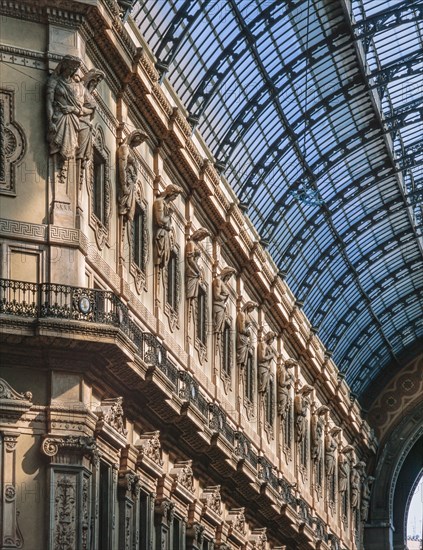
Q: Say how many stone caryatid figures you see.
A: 15